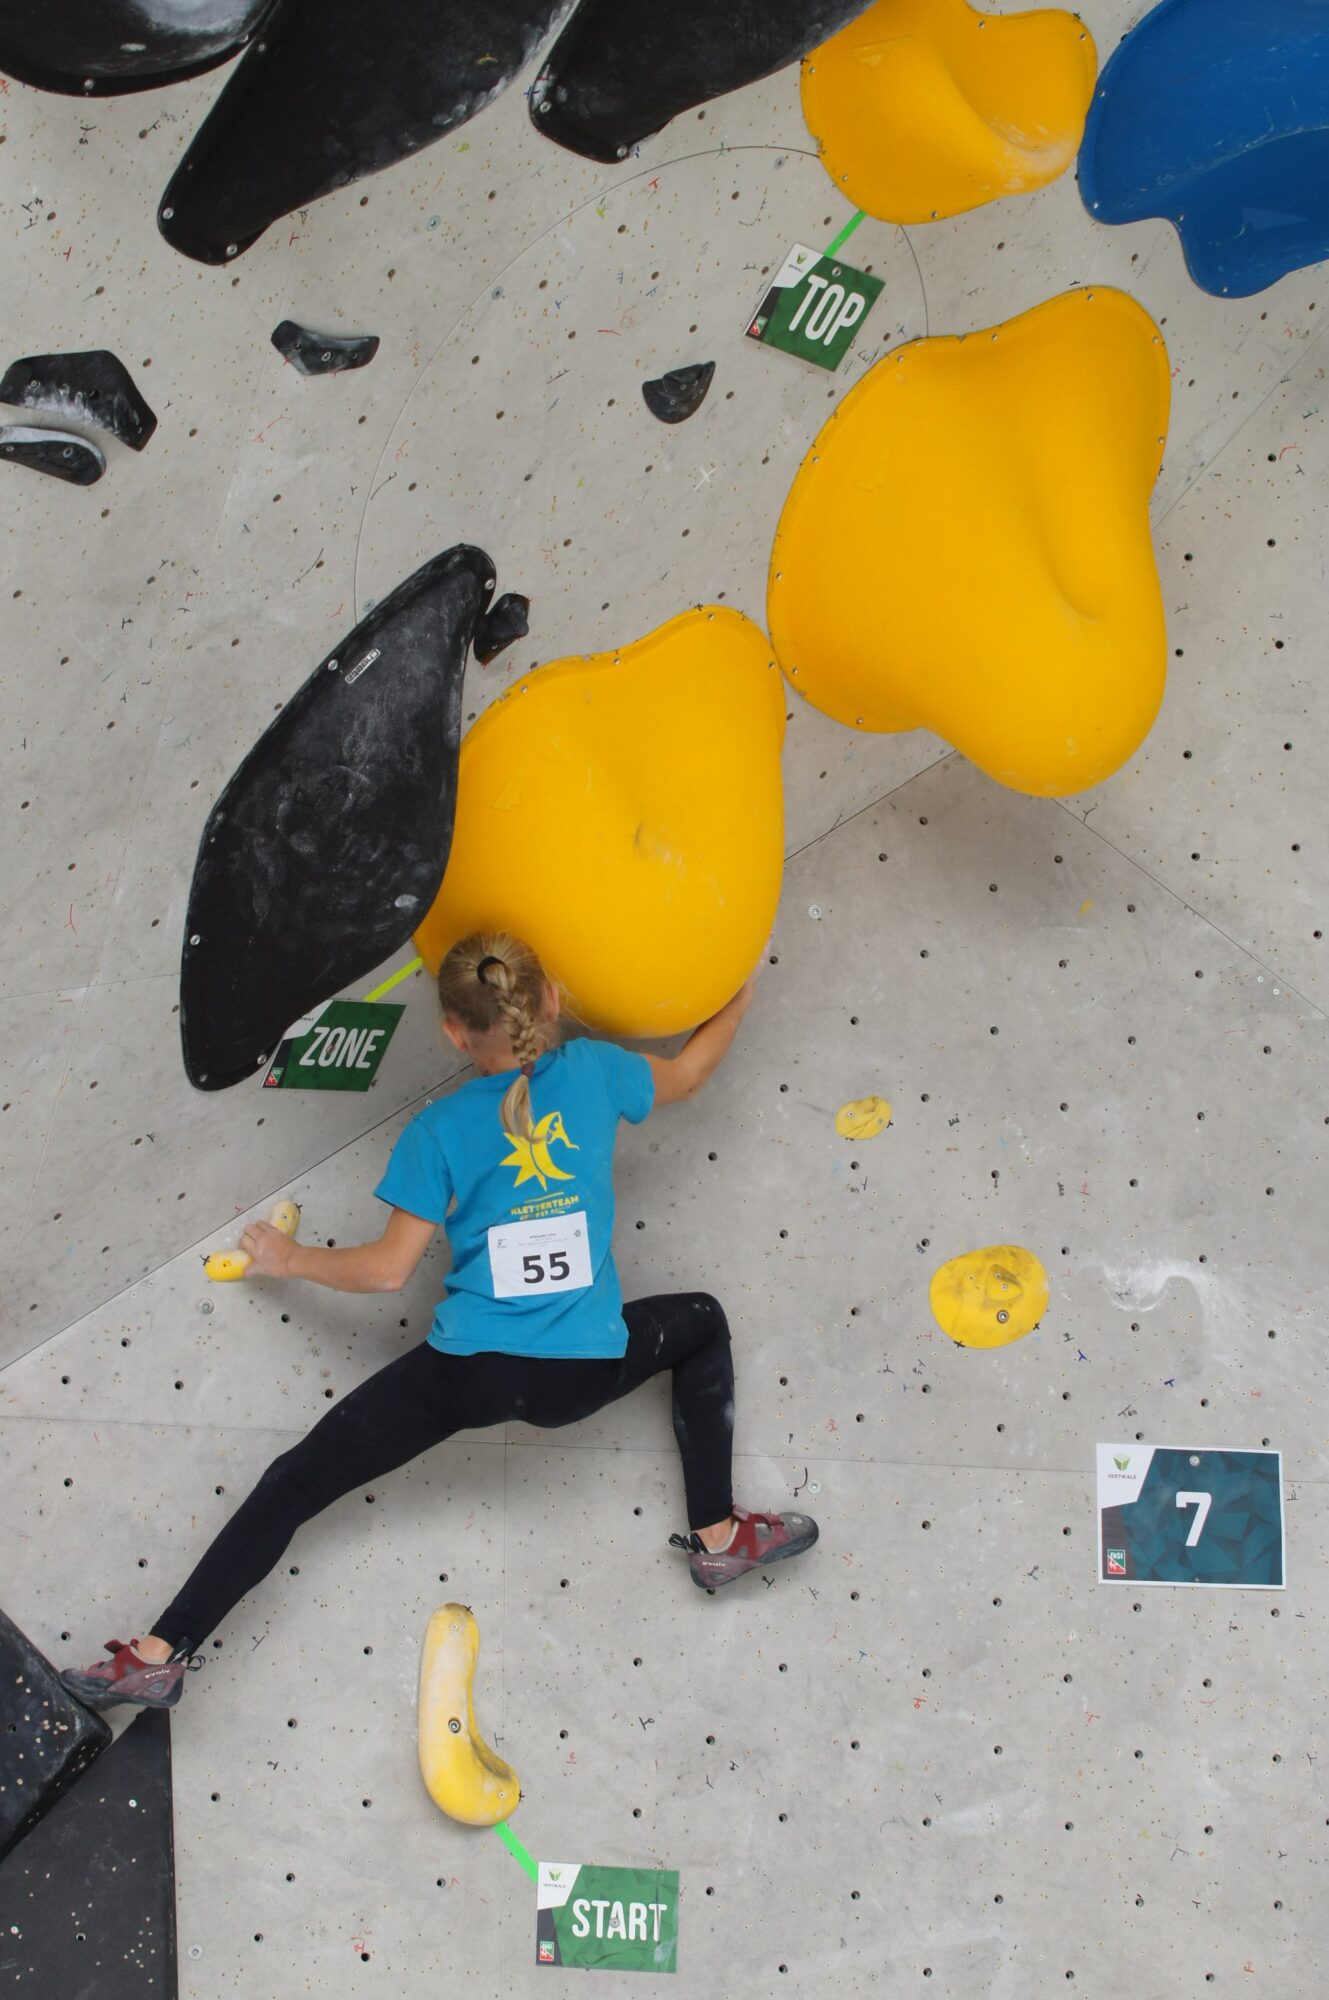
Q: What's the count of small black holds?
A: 5